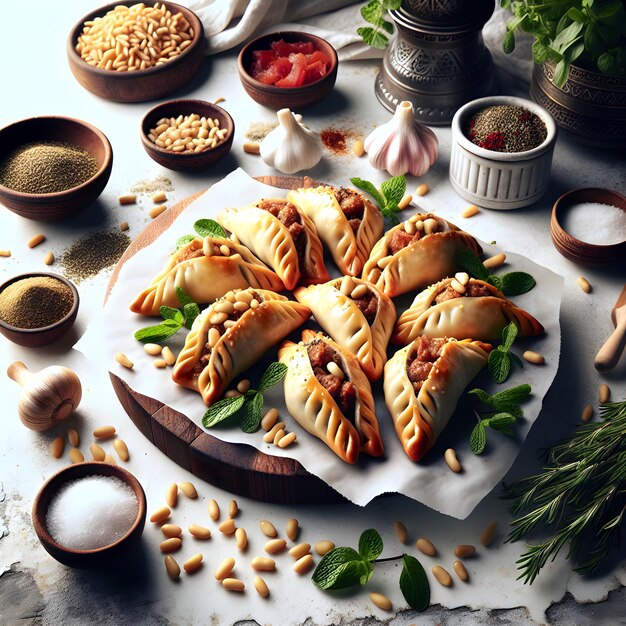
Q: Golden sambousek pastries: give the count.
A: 9